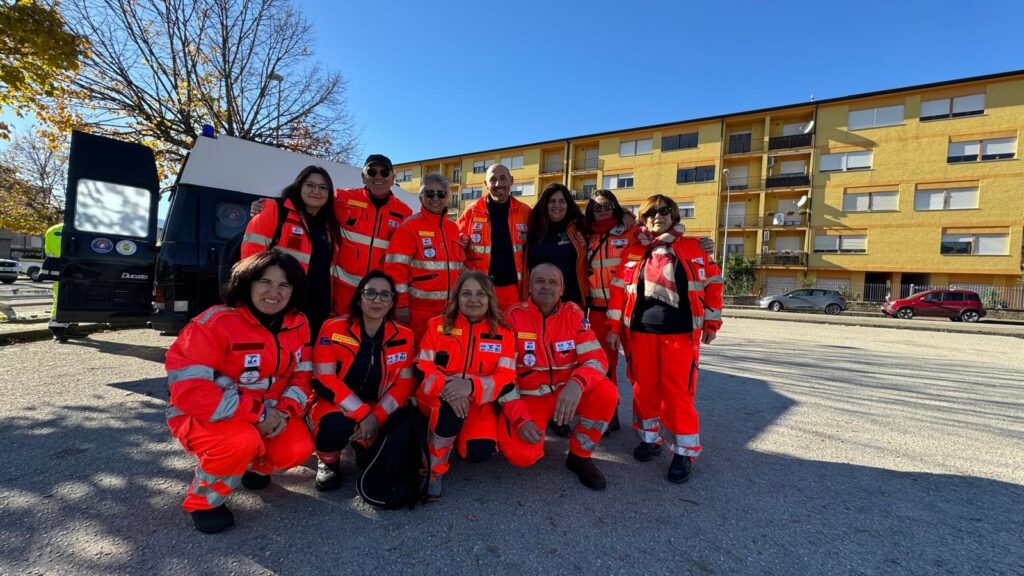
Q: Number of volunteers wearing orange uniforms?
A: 11